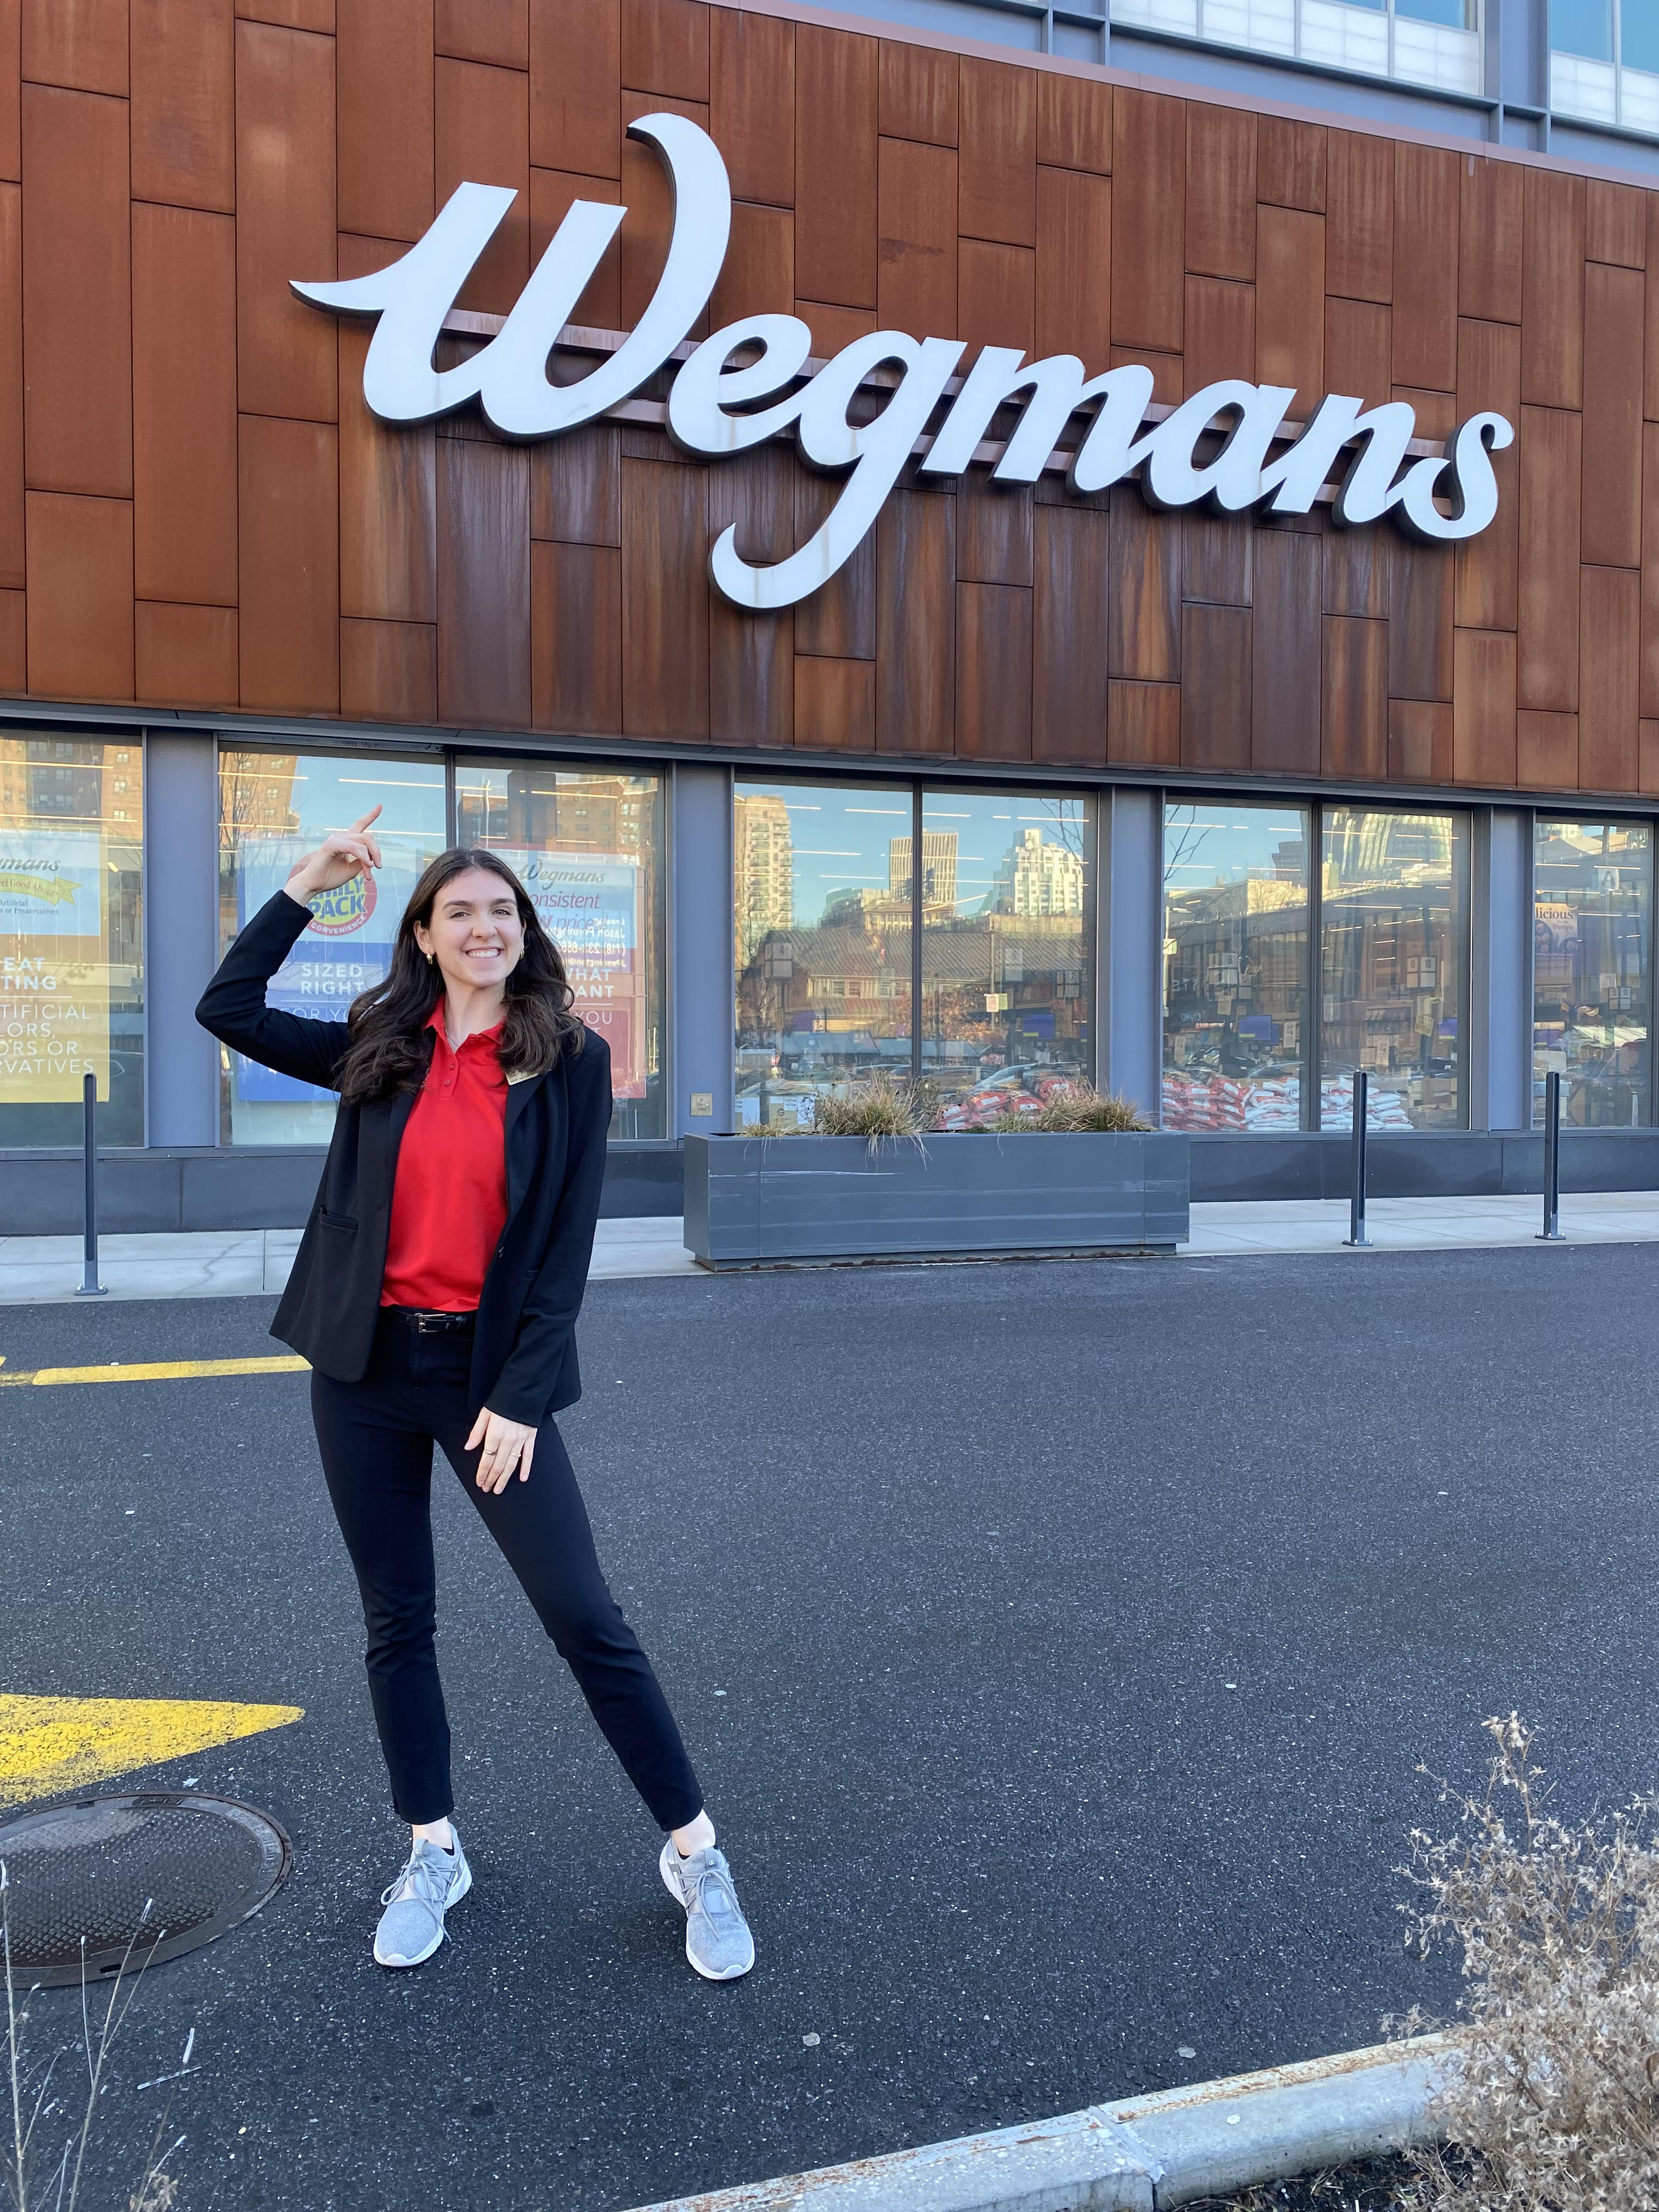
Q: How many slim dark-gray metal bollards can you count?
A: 3